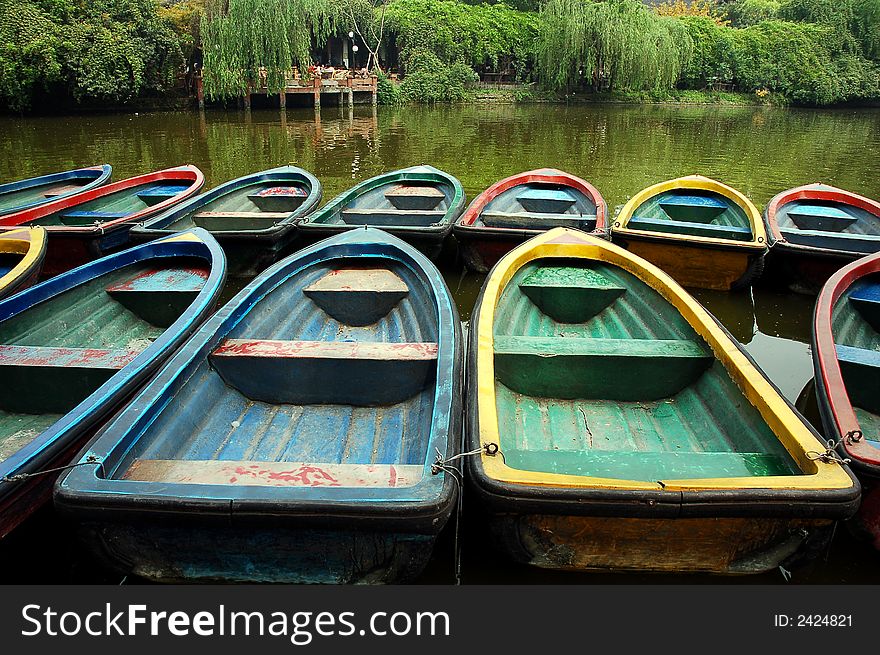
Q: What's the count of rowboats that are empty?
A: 12